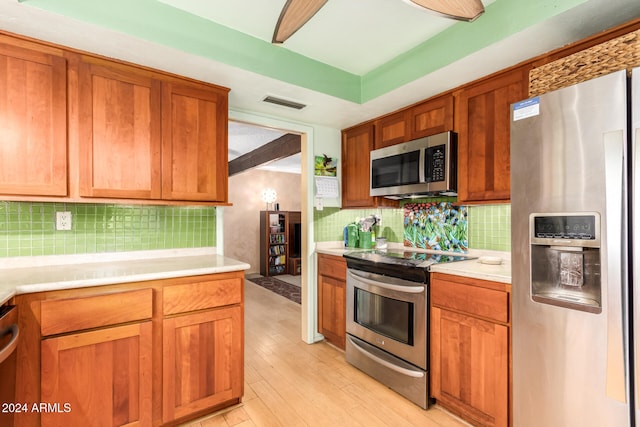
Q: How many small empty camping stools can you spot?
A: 0